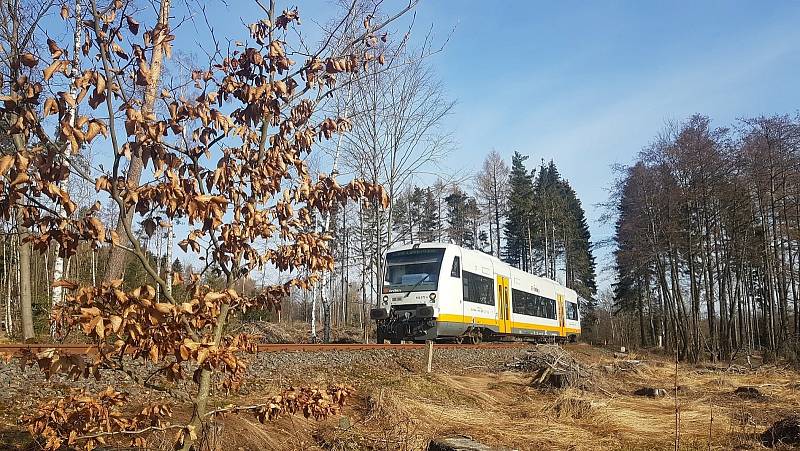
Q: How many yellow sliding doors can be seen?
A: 2